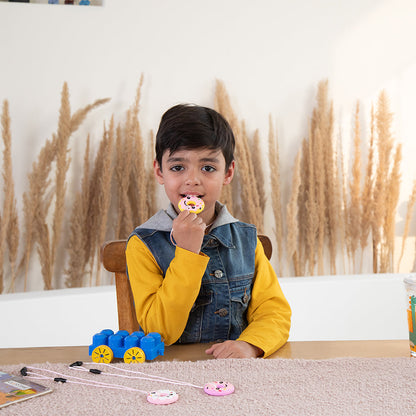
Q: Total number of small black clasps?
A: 4